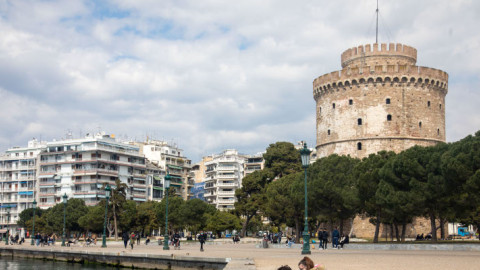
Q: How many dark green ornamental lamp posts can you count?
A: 6